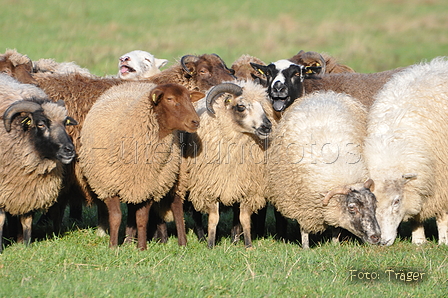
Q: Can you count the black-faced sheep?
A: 2